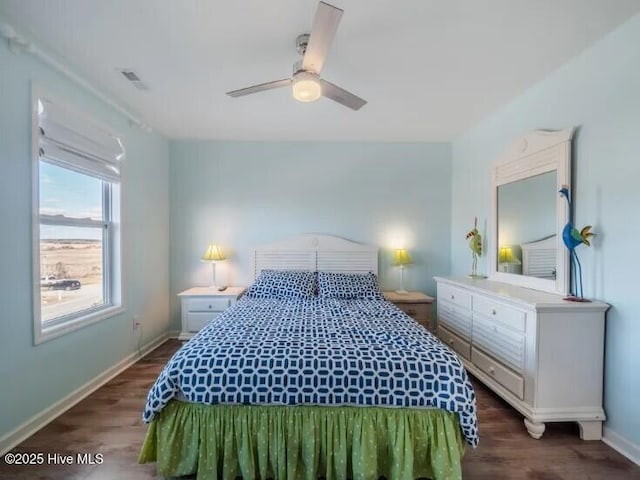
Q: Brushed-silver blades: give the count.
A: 3